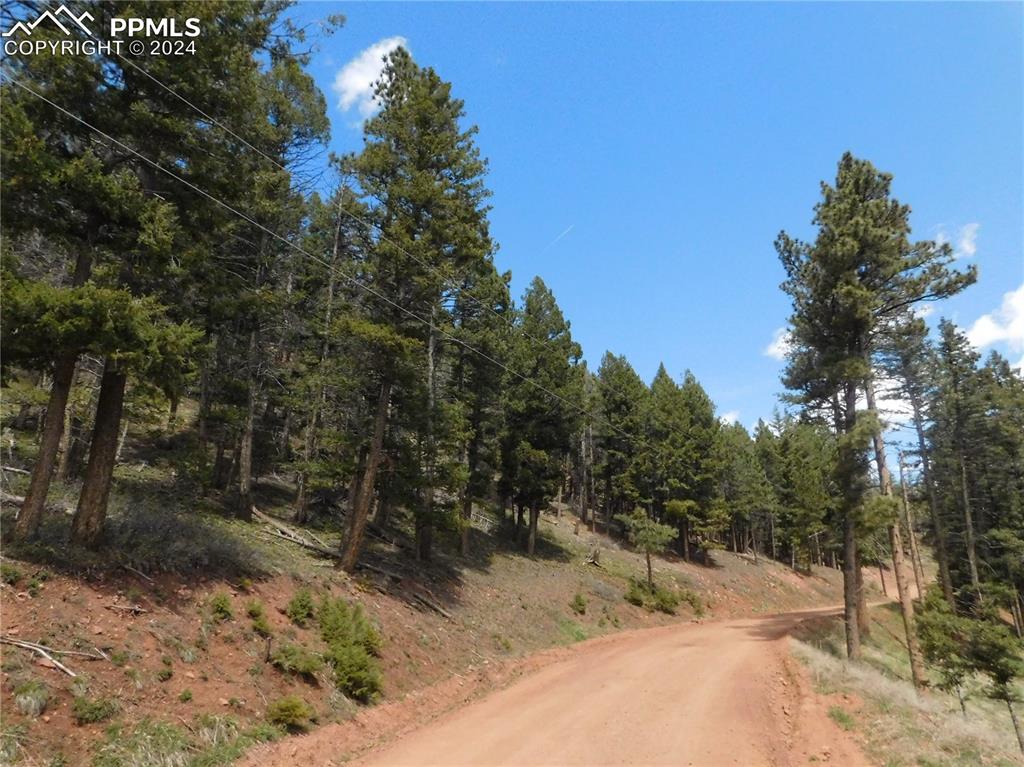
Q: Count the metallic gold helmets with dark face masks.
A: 0